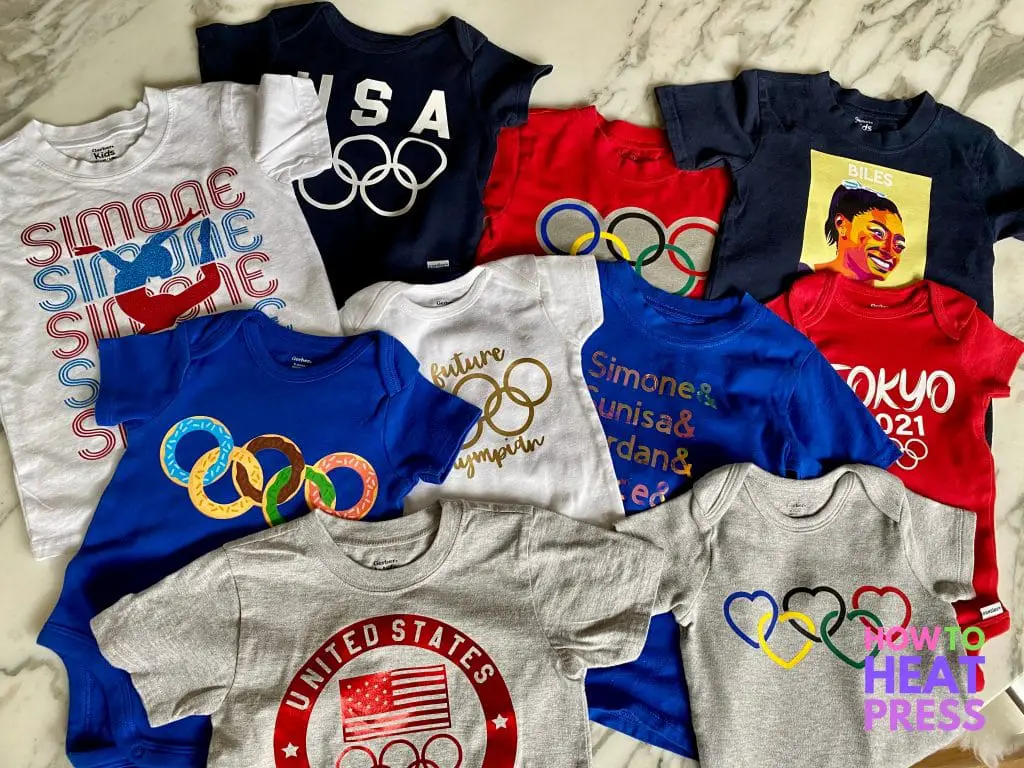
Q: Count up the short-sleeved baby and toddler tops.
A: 10